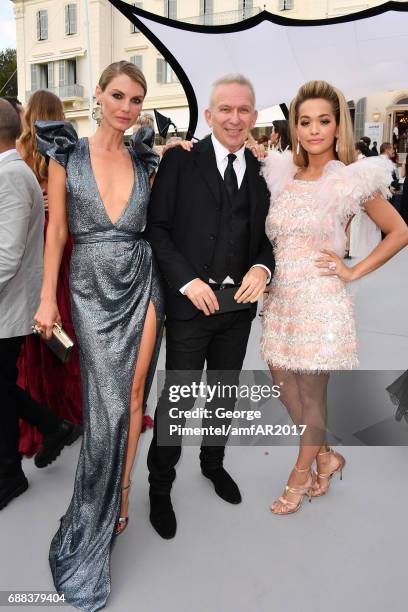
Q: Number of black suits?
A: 1